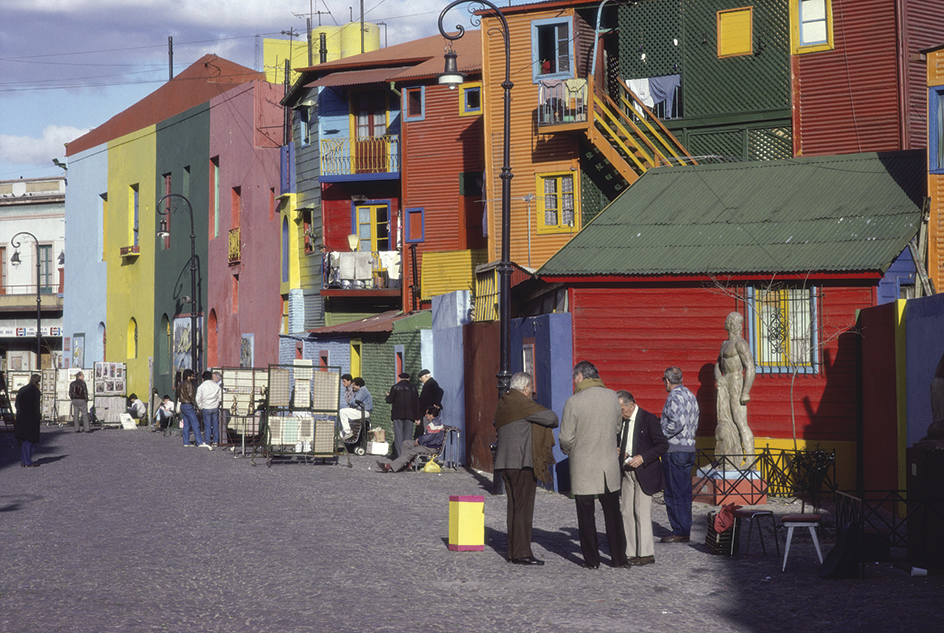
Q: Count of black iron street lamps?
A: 3